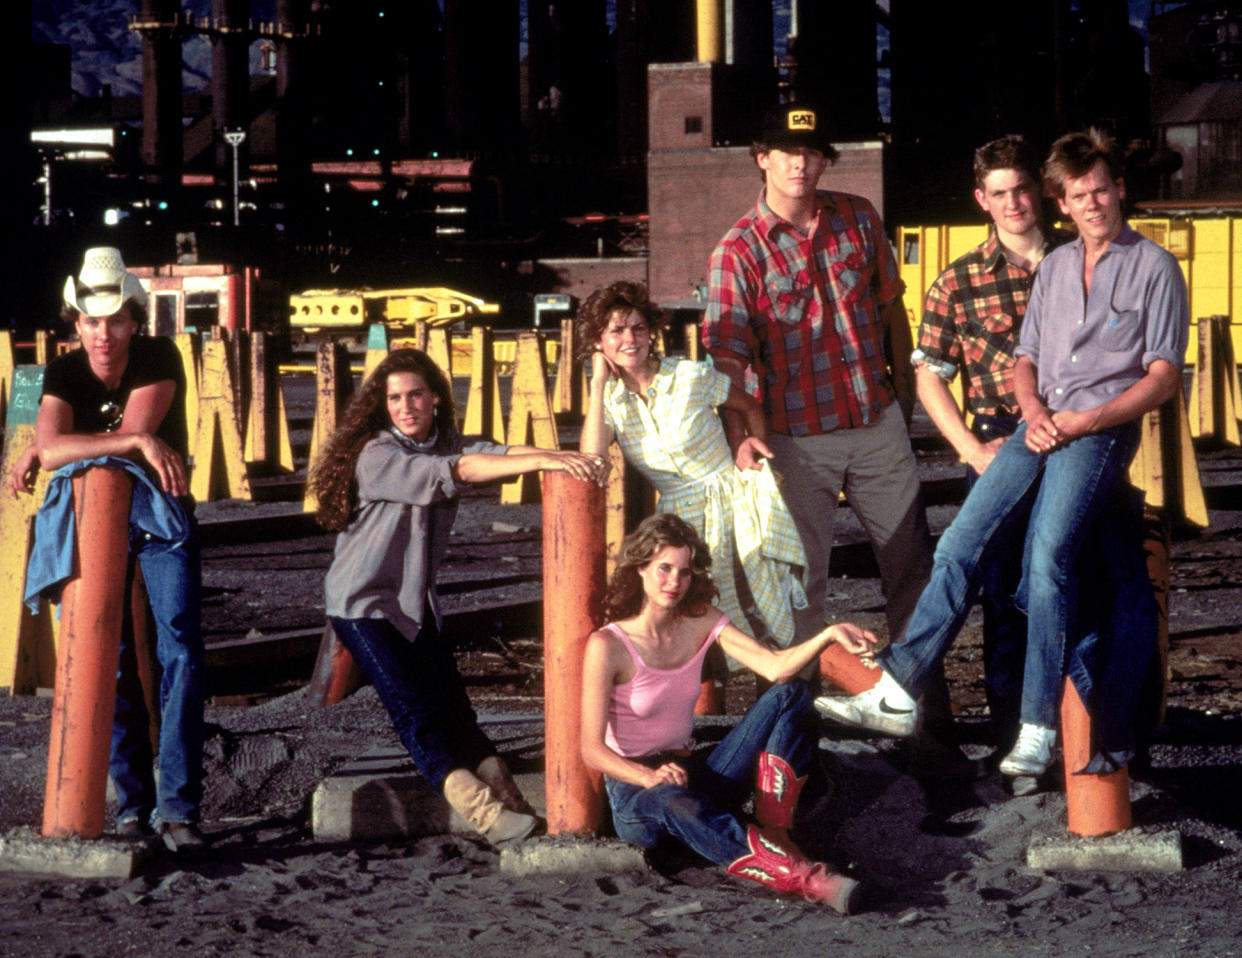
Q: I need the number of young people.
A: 7